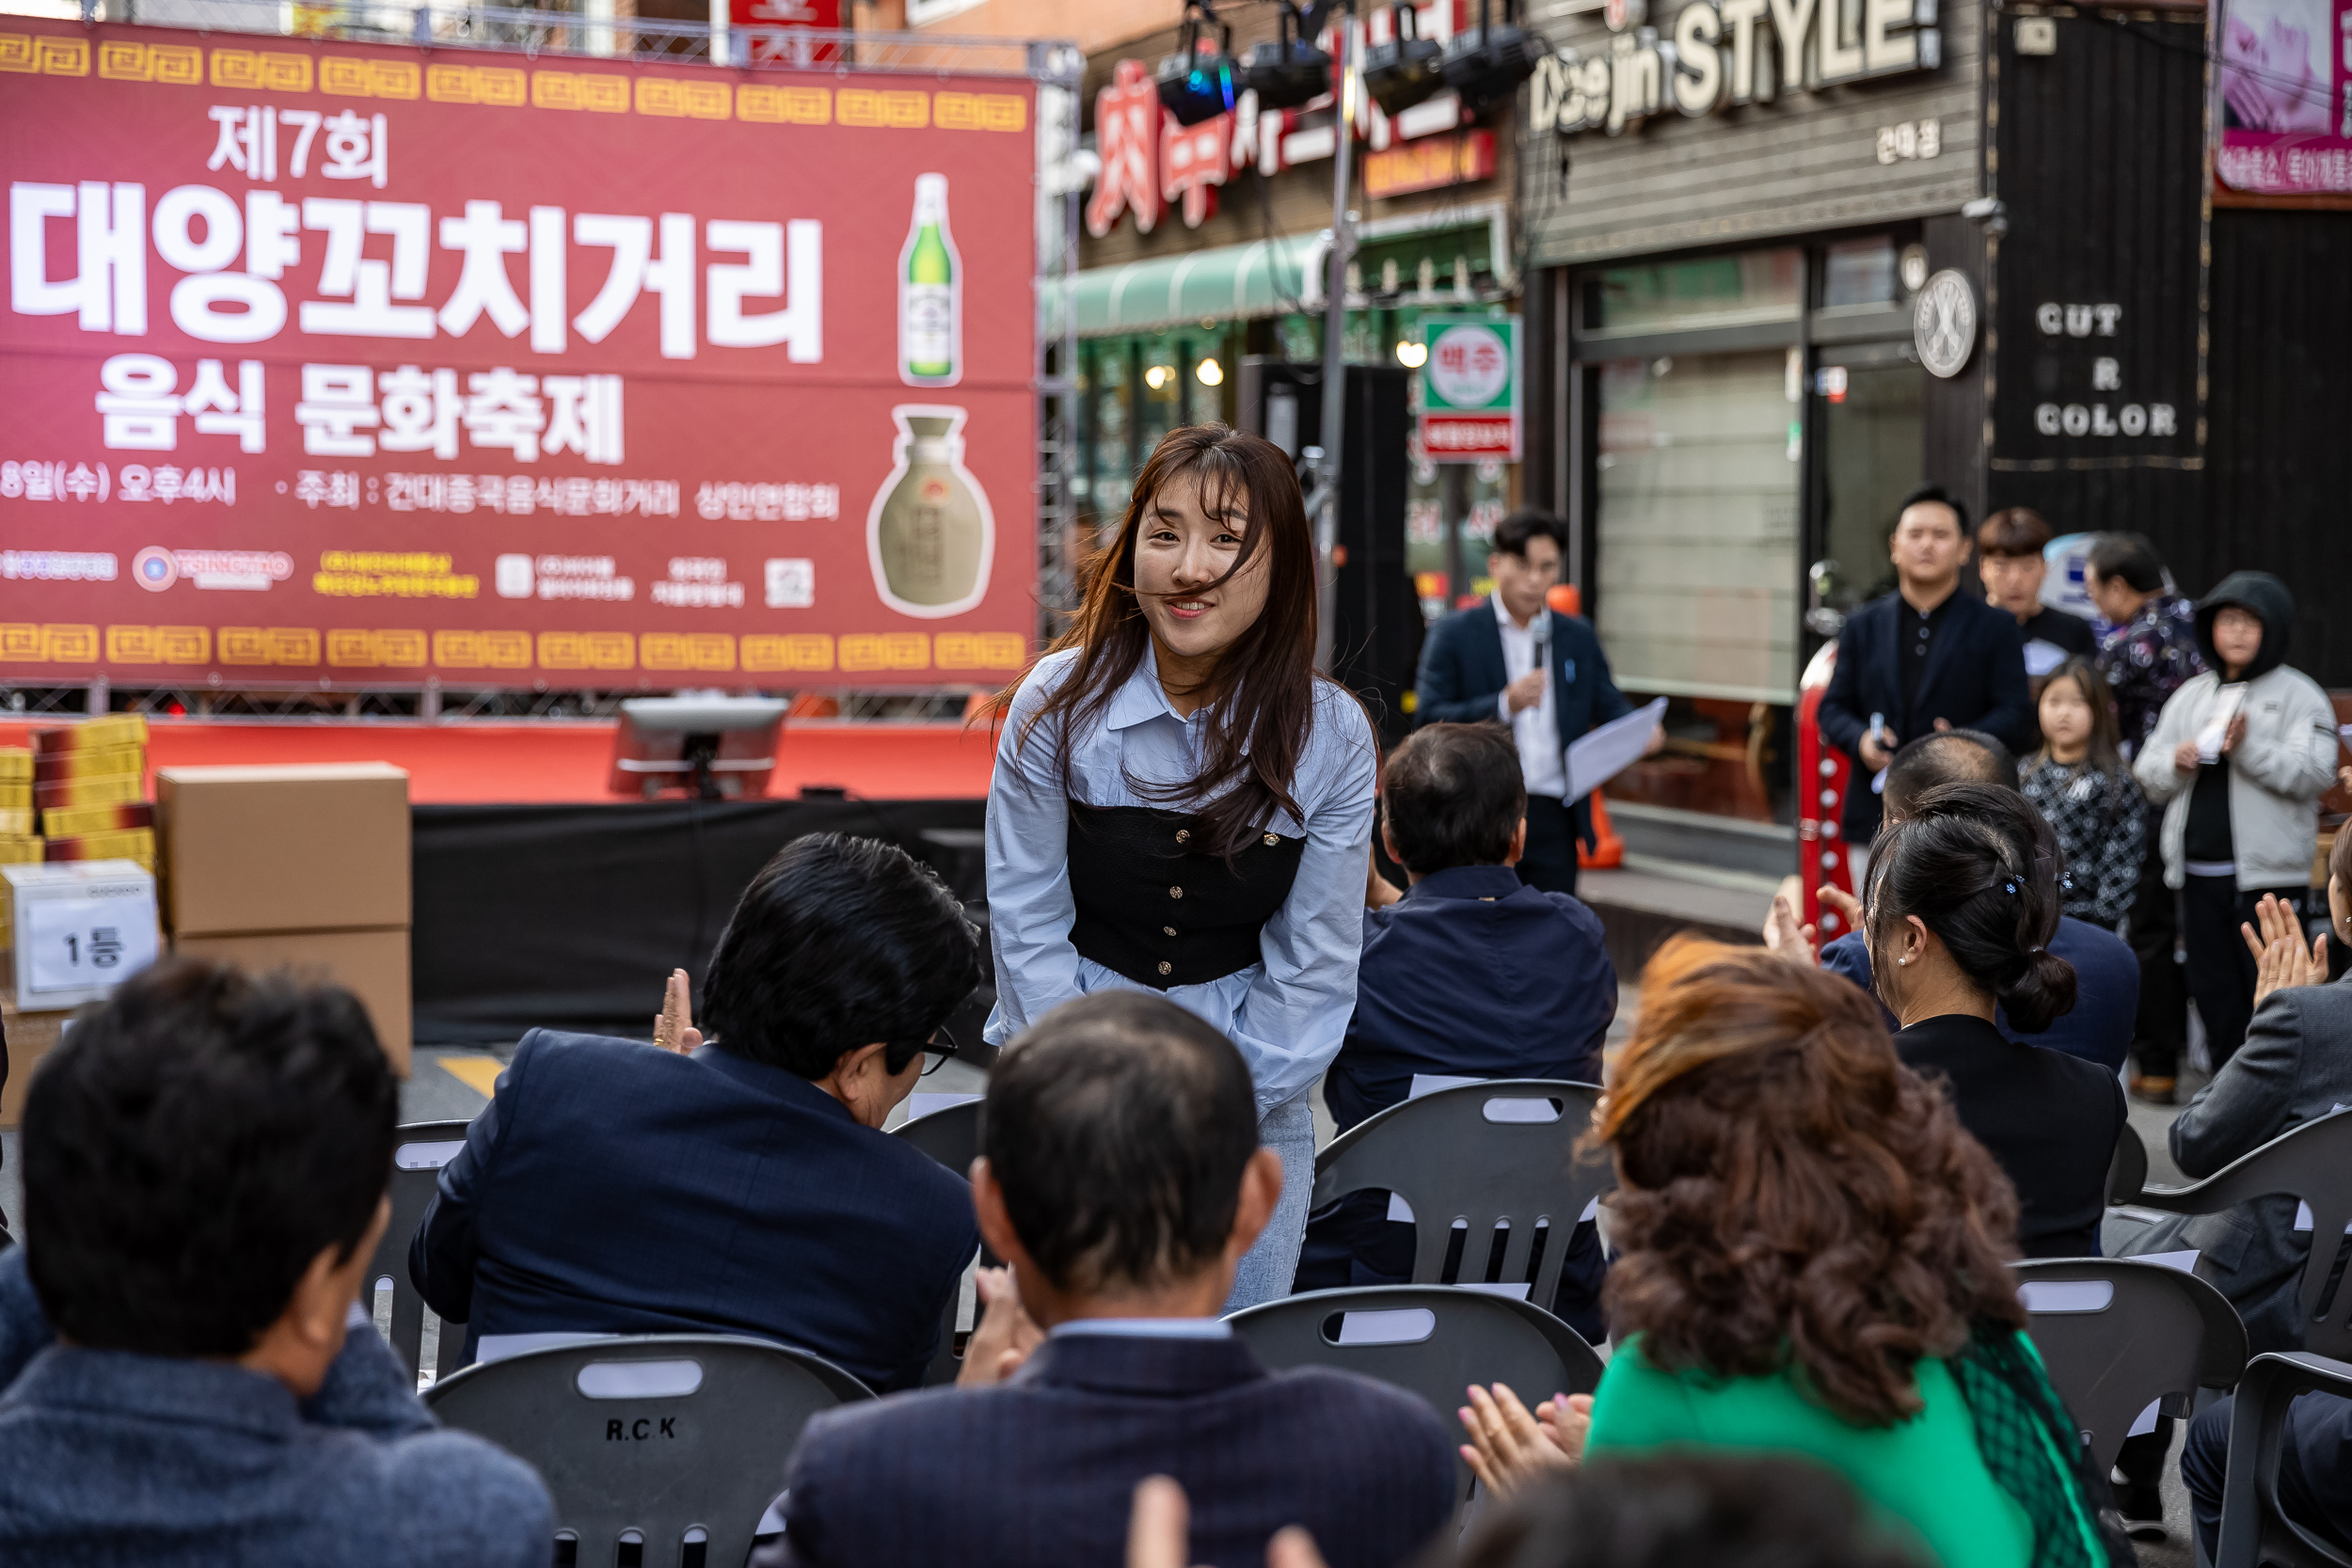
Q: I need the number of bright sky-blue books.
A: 0